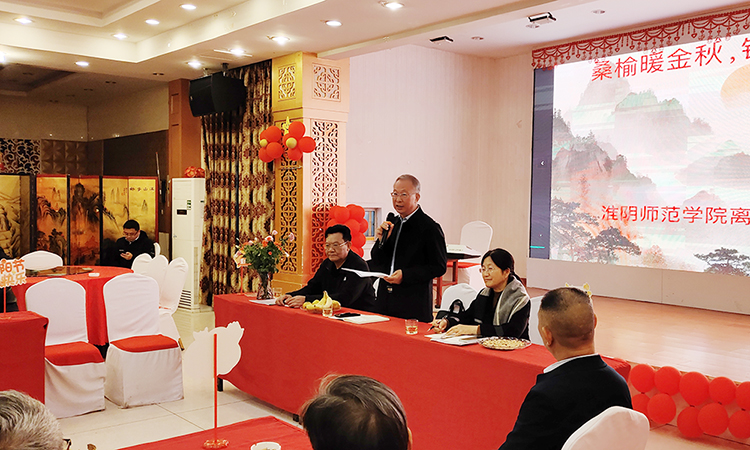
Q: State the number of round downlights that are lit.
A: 11